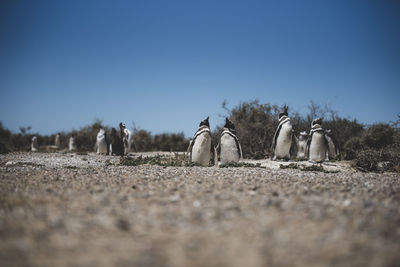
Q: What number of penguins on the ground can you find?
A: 12